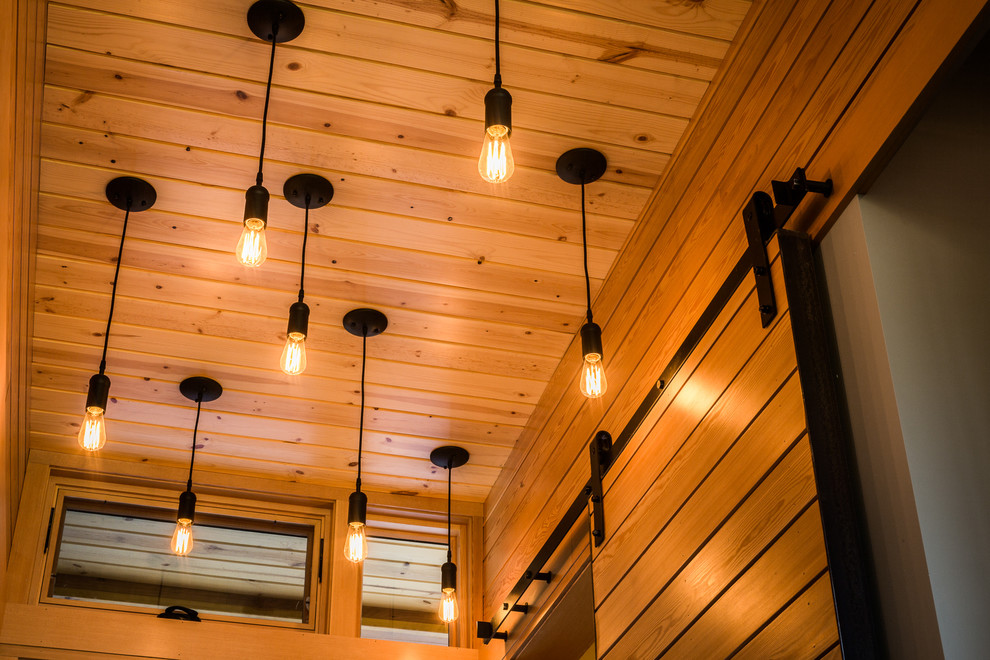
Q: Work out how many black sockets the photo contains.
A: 8